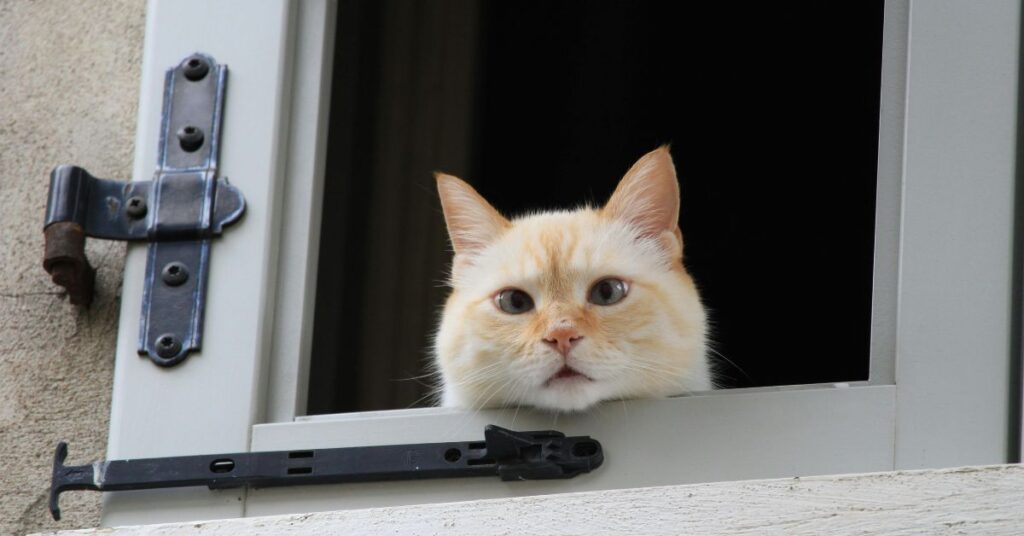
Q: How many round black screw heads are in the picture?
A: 5